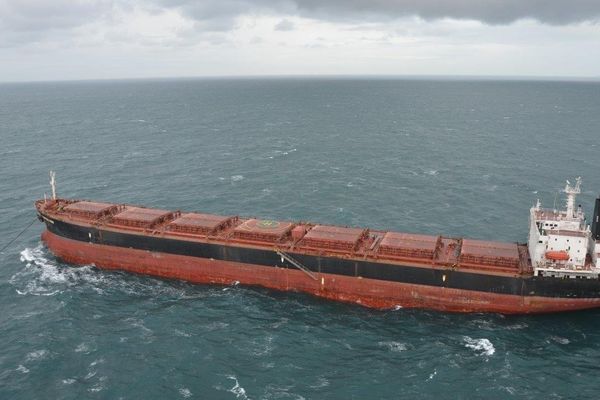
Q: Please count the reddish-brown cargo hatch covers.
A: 7